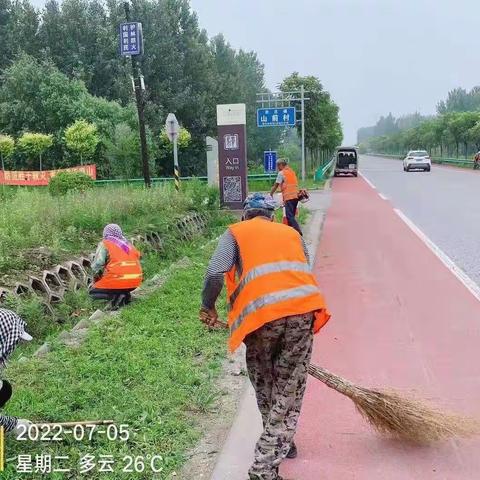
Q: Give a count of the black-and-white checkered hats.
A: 1